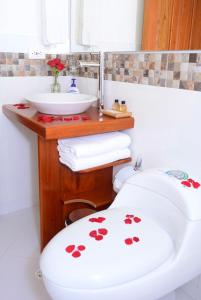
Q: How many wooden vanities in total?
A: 1